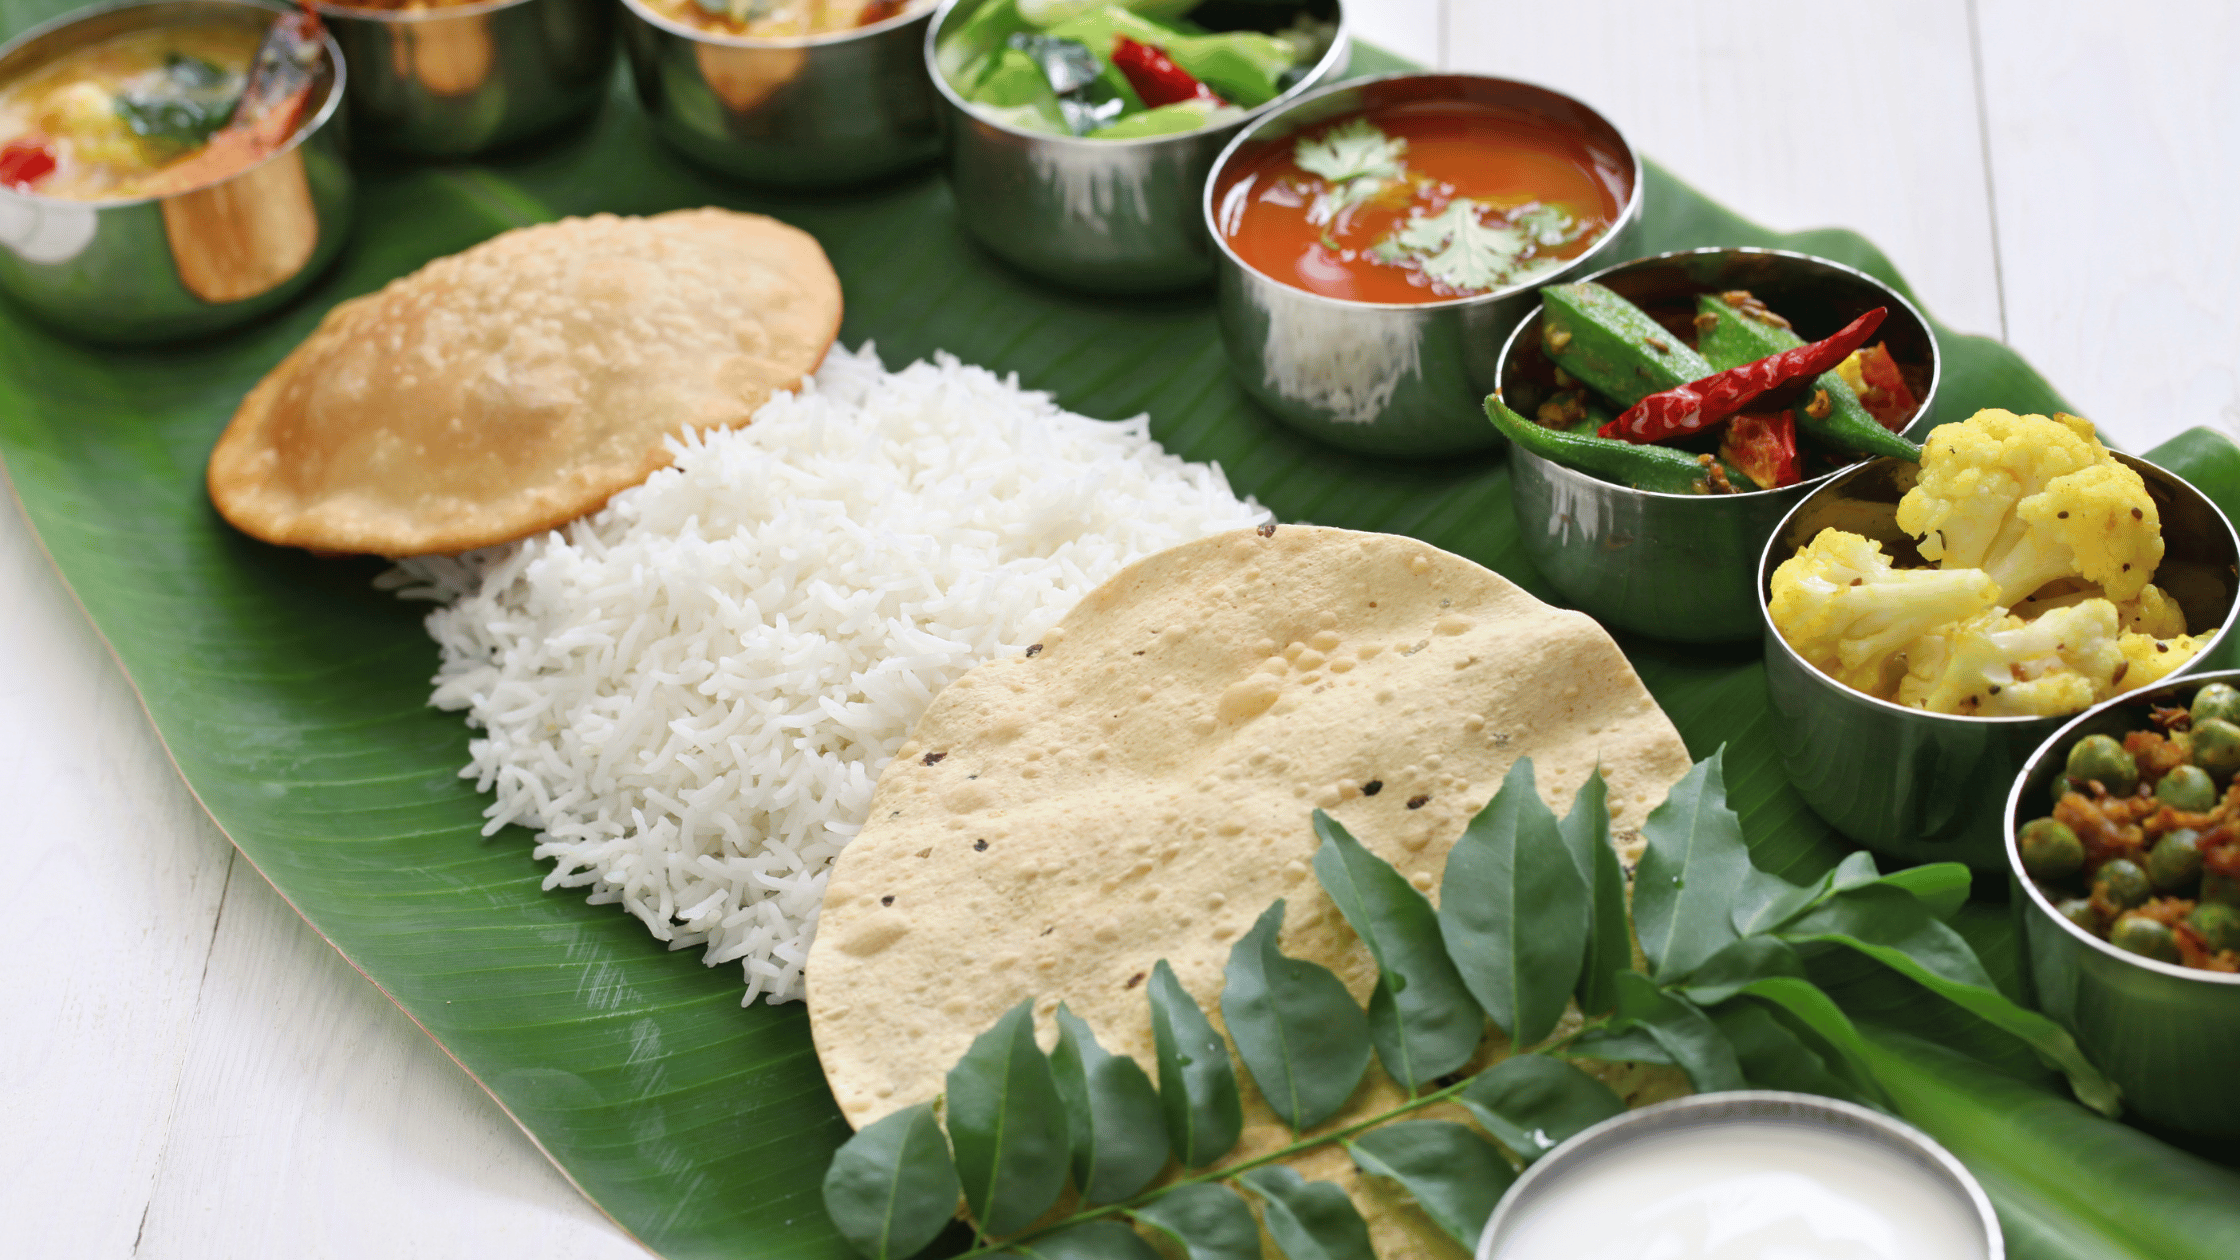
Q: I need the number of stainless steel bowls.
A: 9